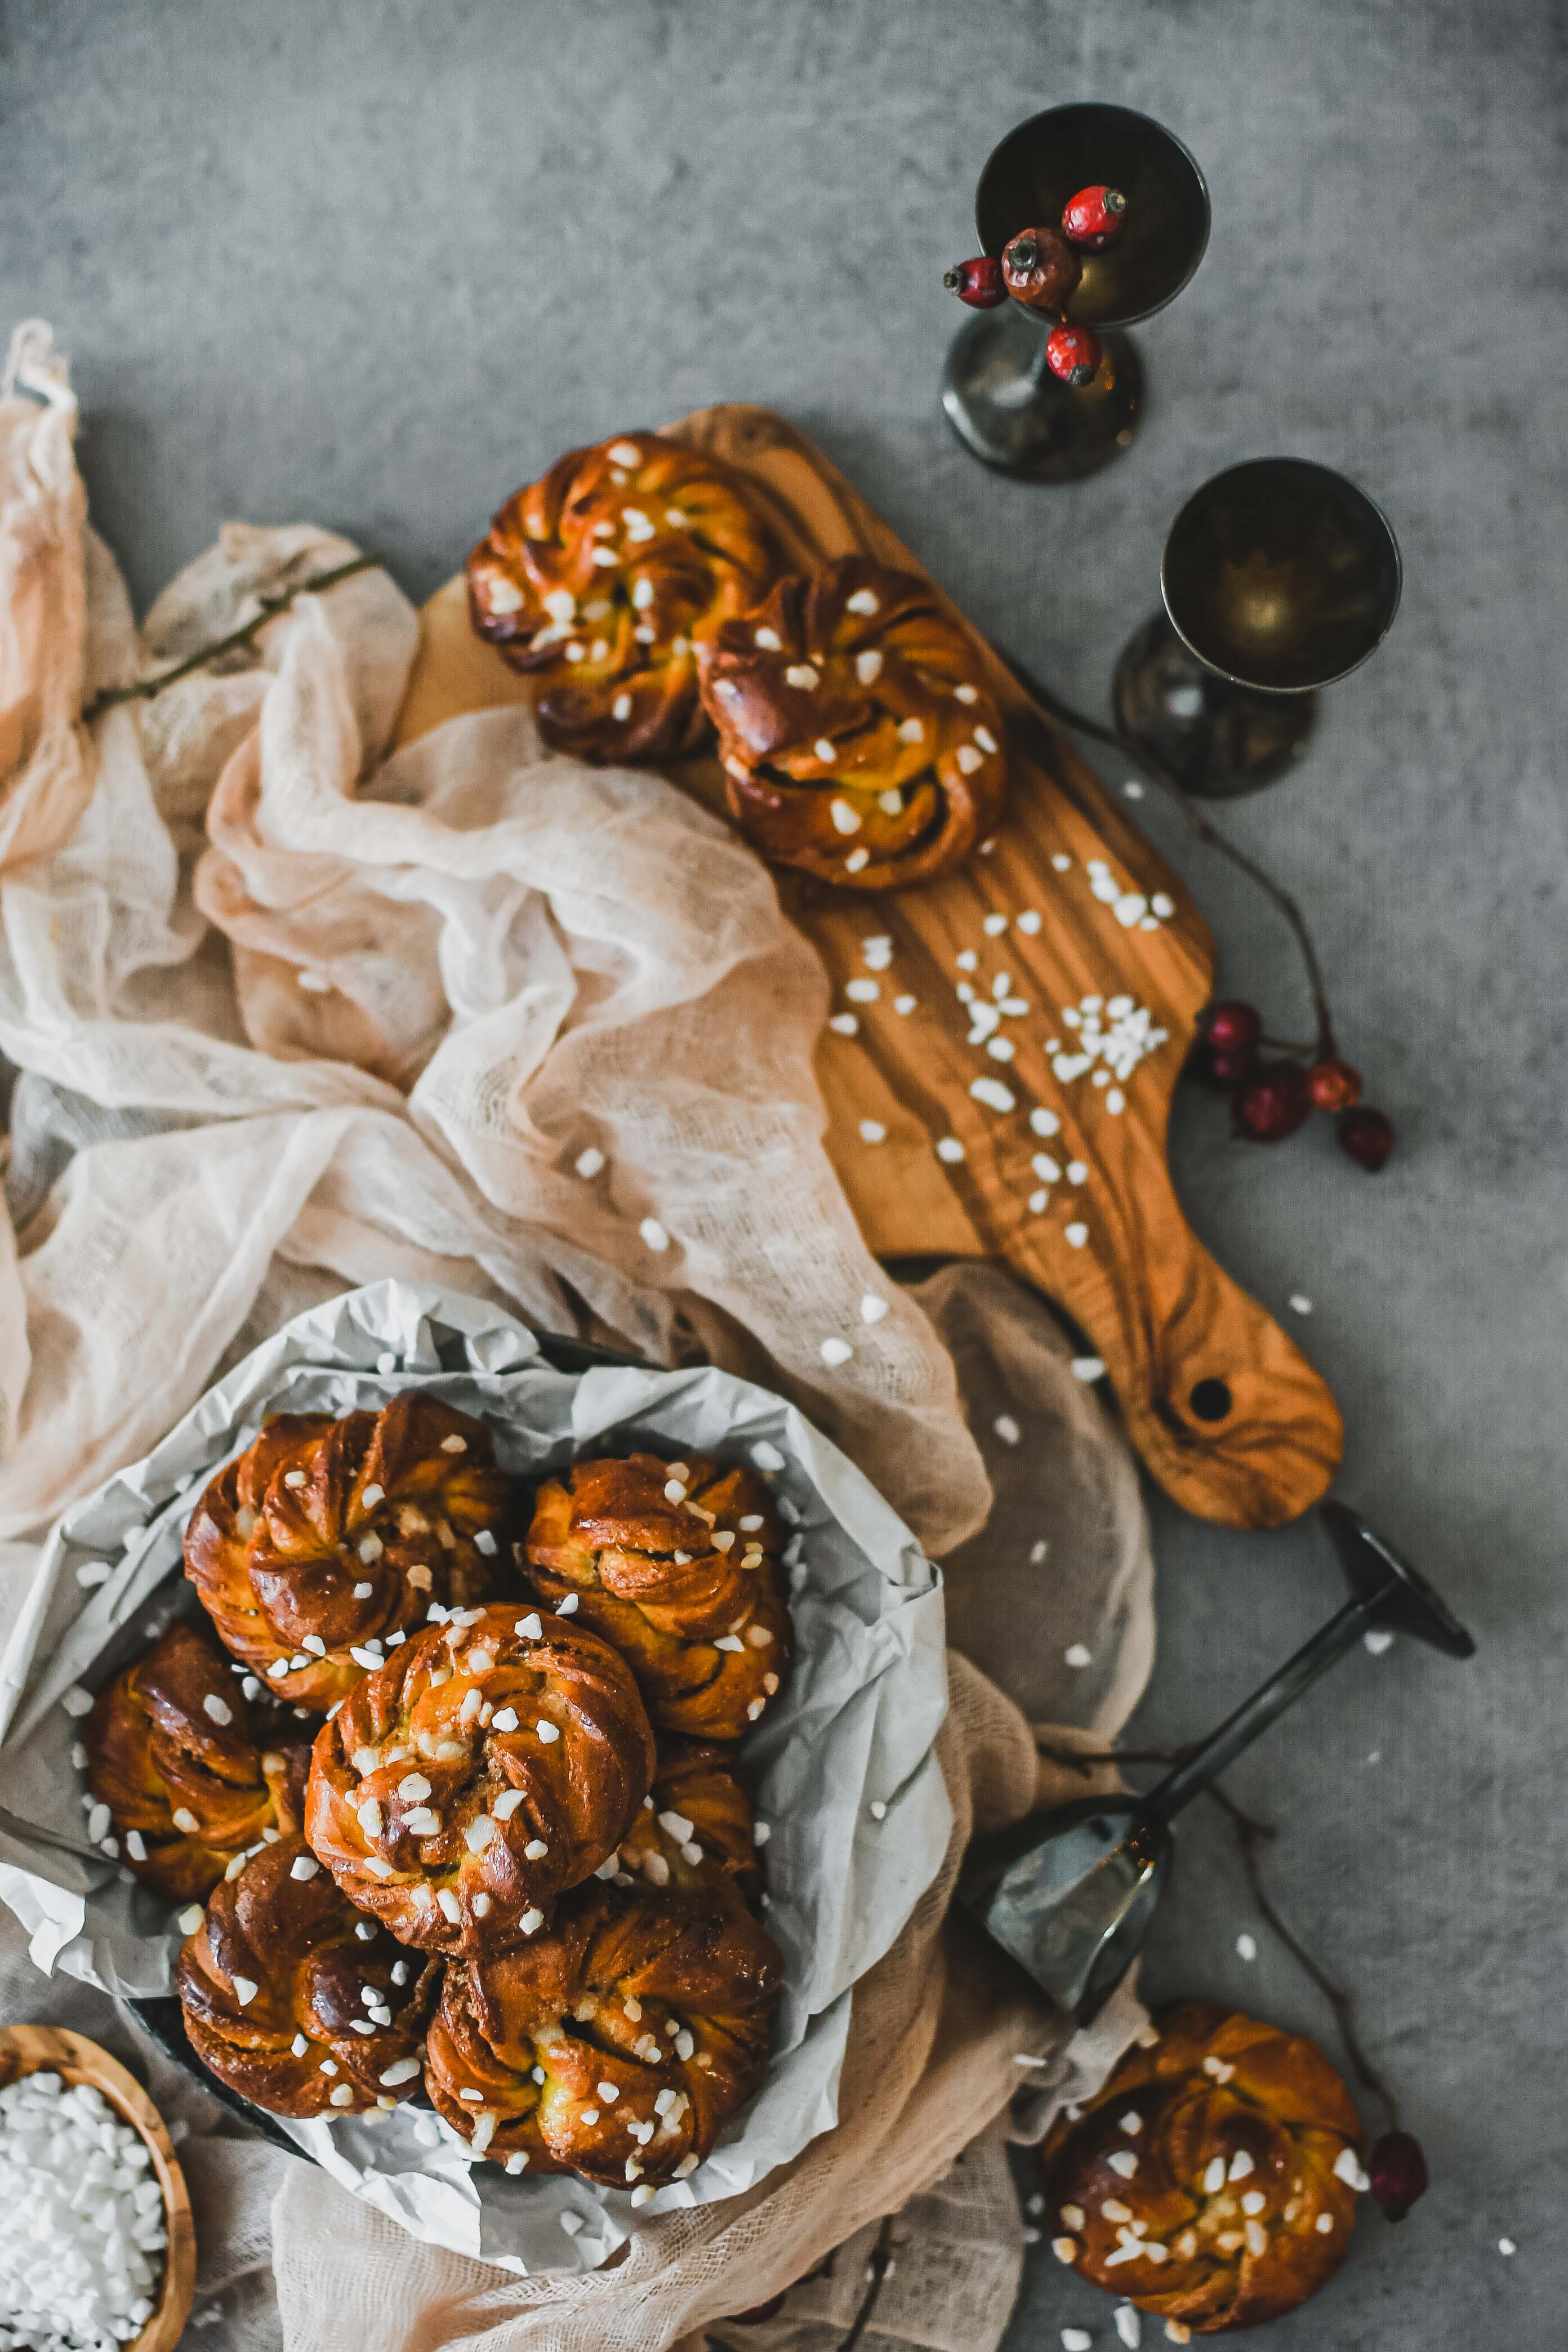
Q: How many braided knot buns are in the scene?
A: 10